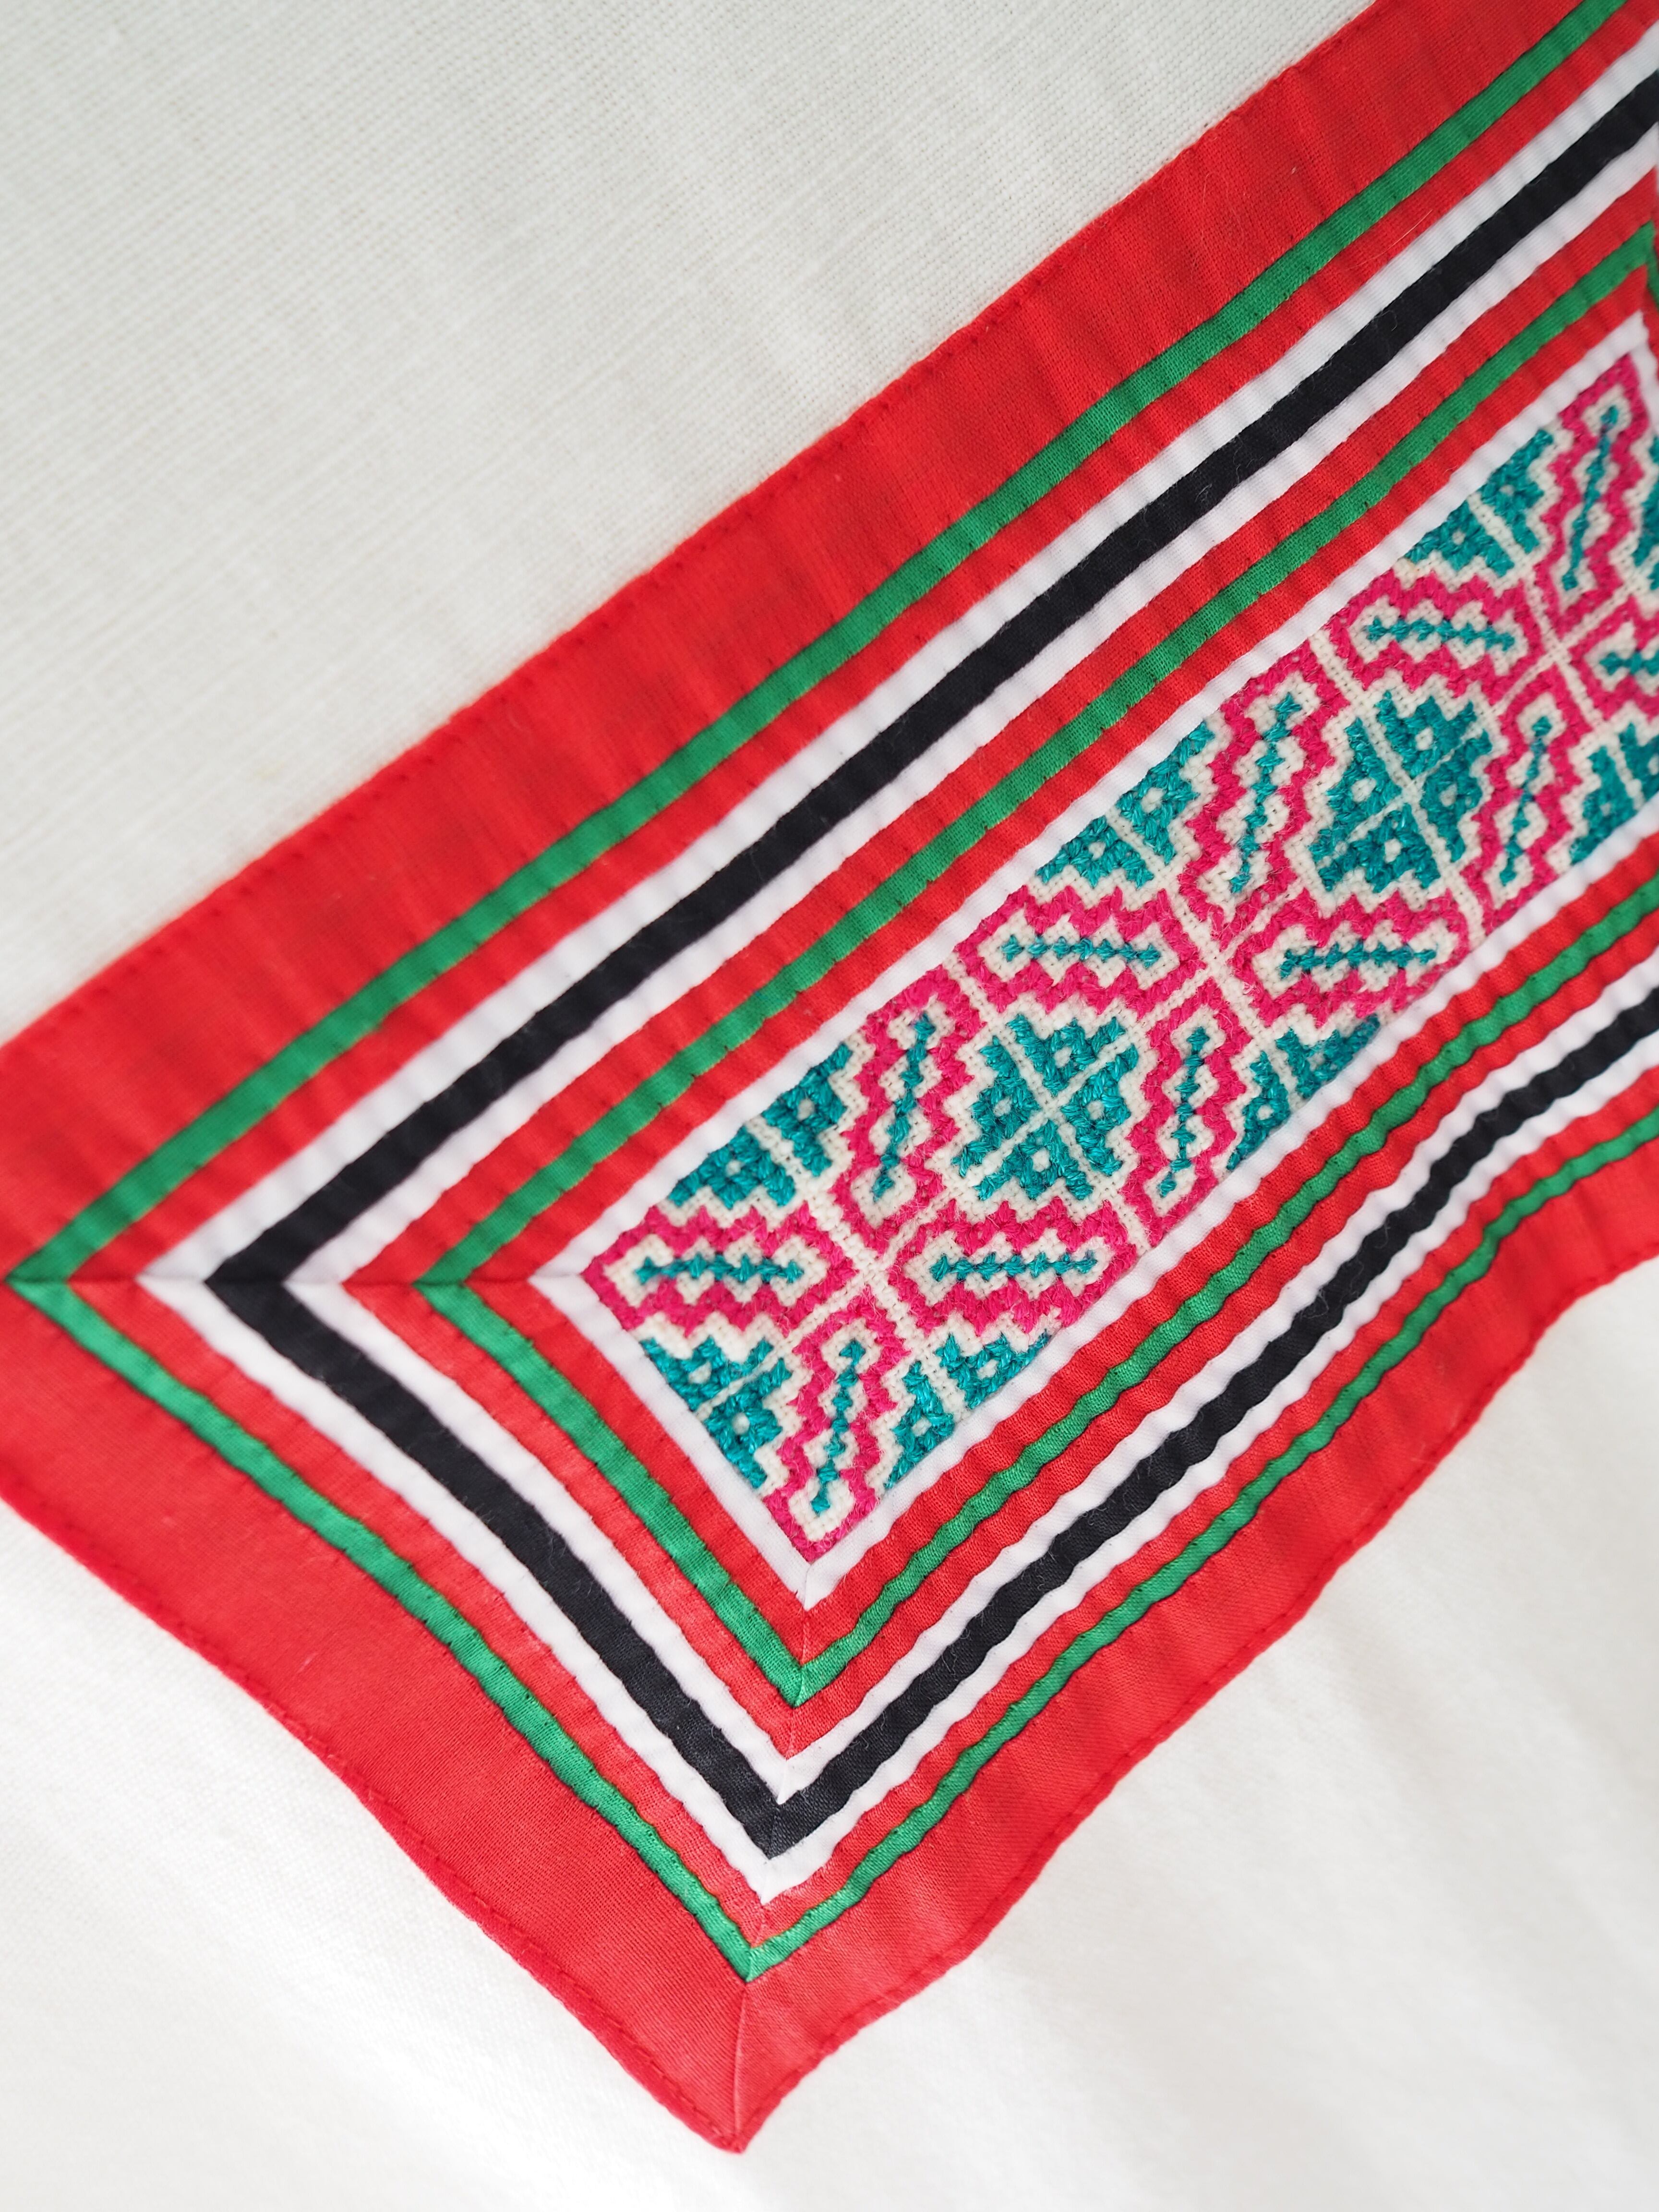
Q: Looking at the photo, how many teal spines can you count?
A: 12